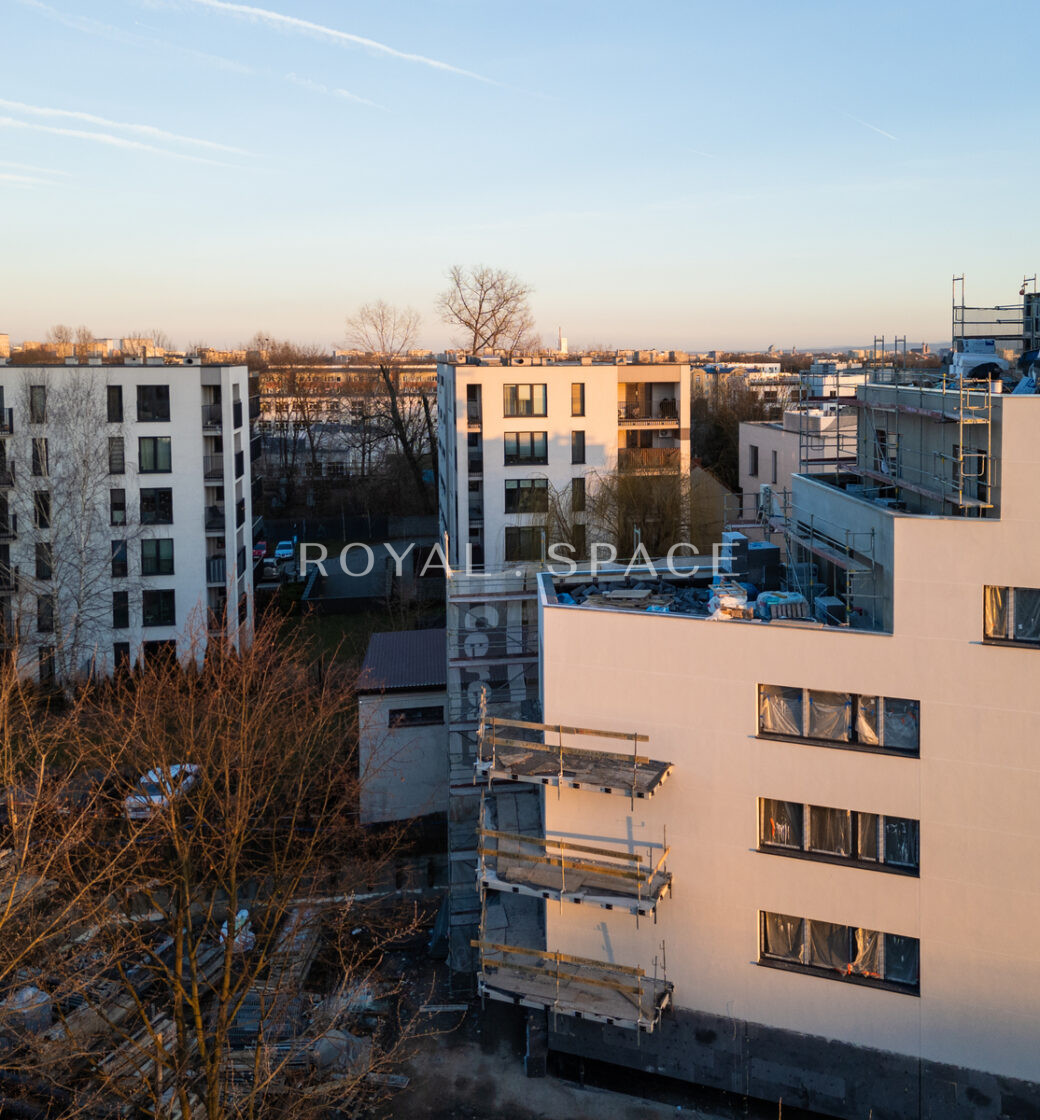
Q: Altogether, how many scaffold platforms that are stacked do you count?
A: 3